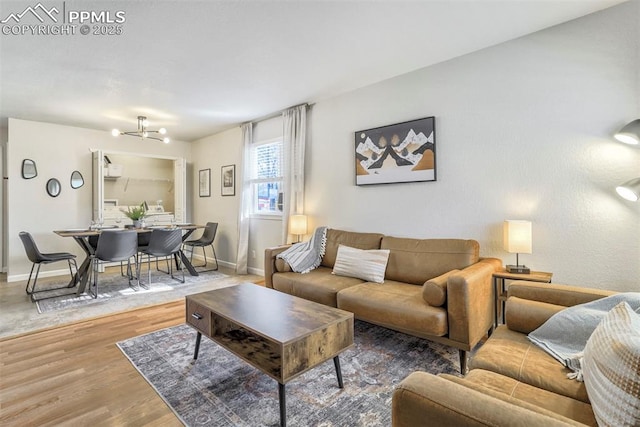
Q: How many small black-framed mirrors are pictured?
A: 3